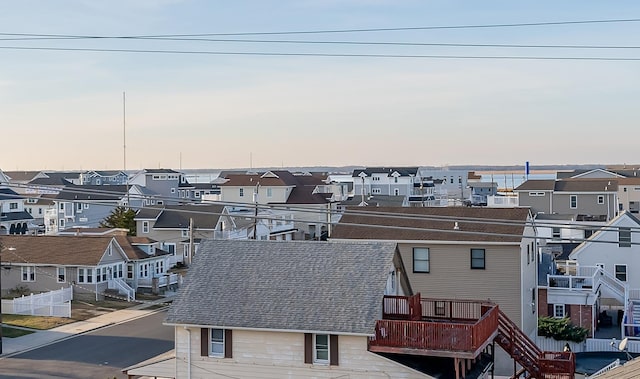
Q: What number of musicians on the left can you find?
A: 0